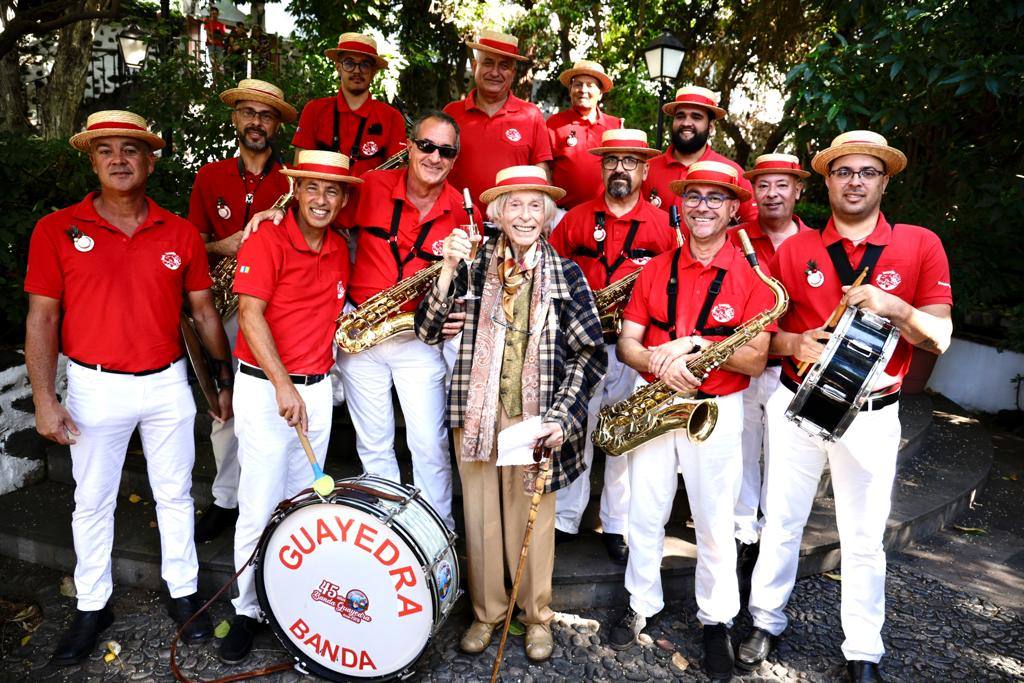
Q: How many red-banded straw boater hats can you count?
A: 12